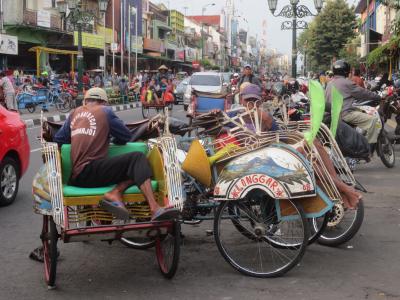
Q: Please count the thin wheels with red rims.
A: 2